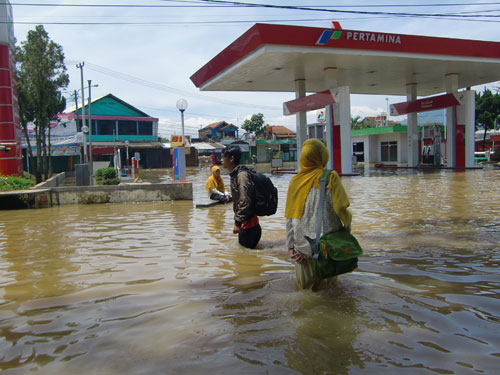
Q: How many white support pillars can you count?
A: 4